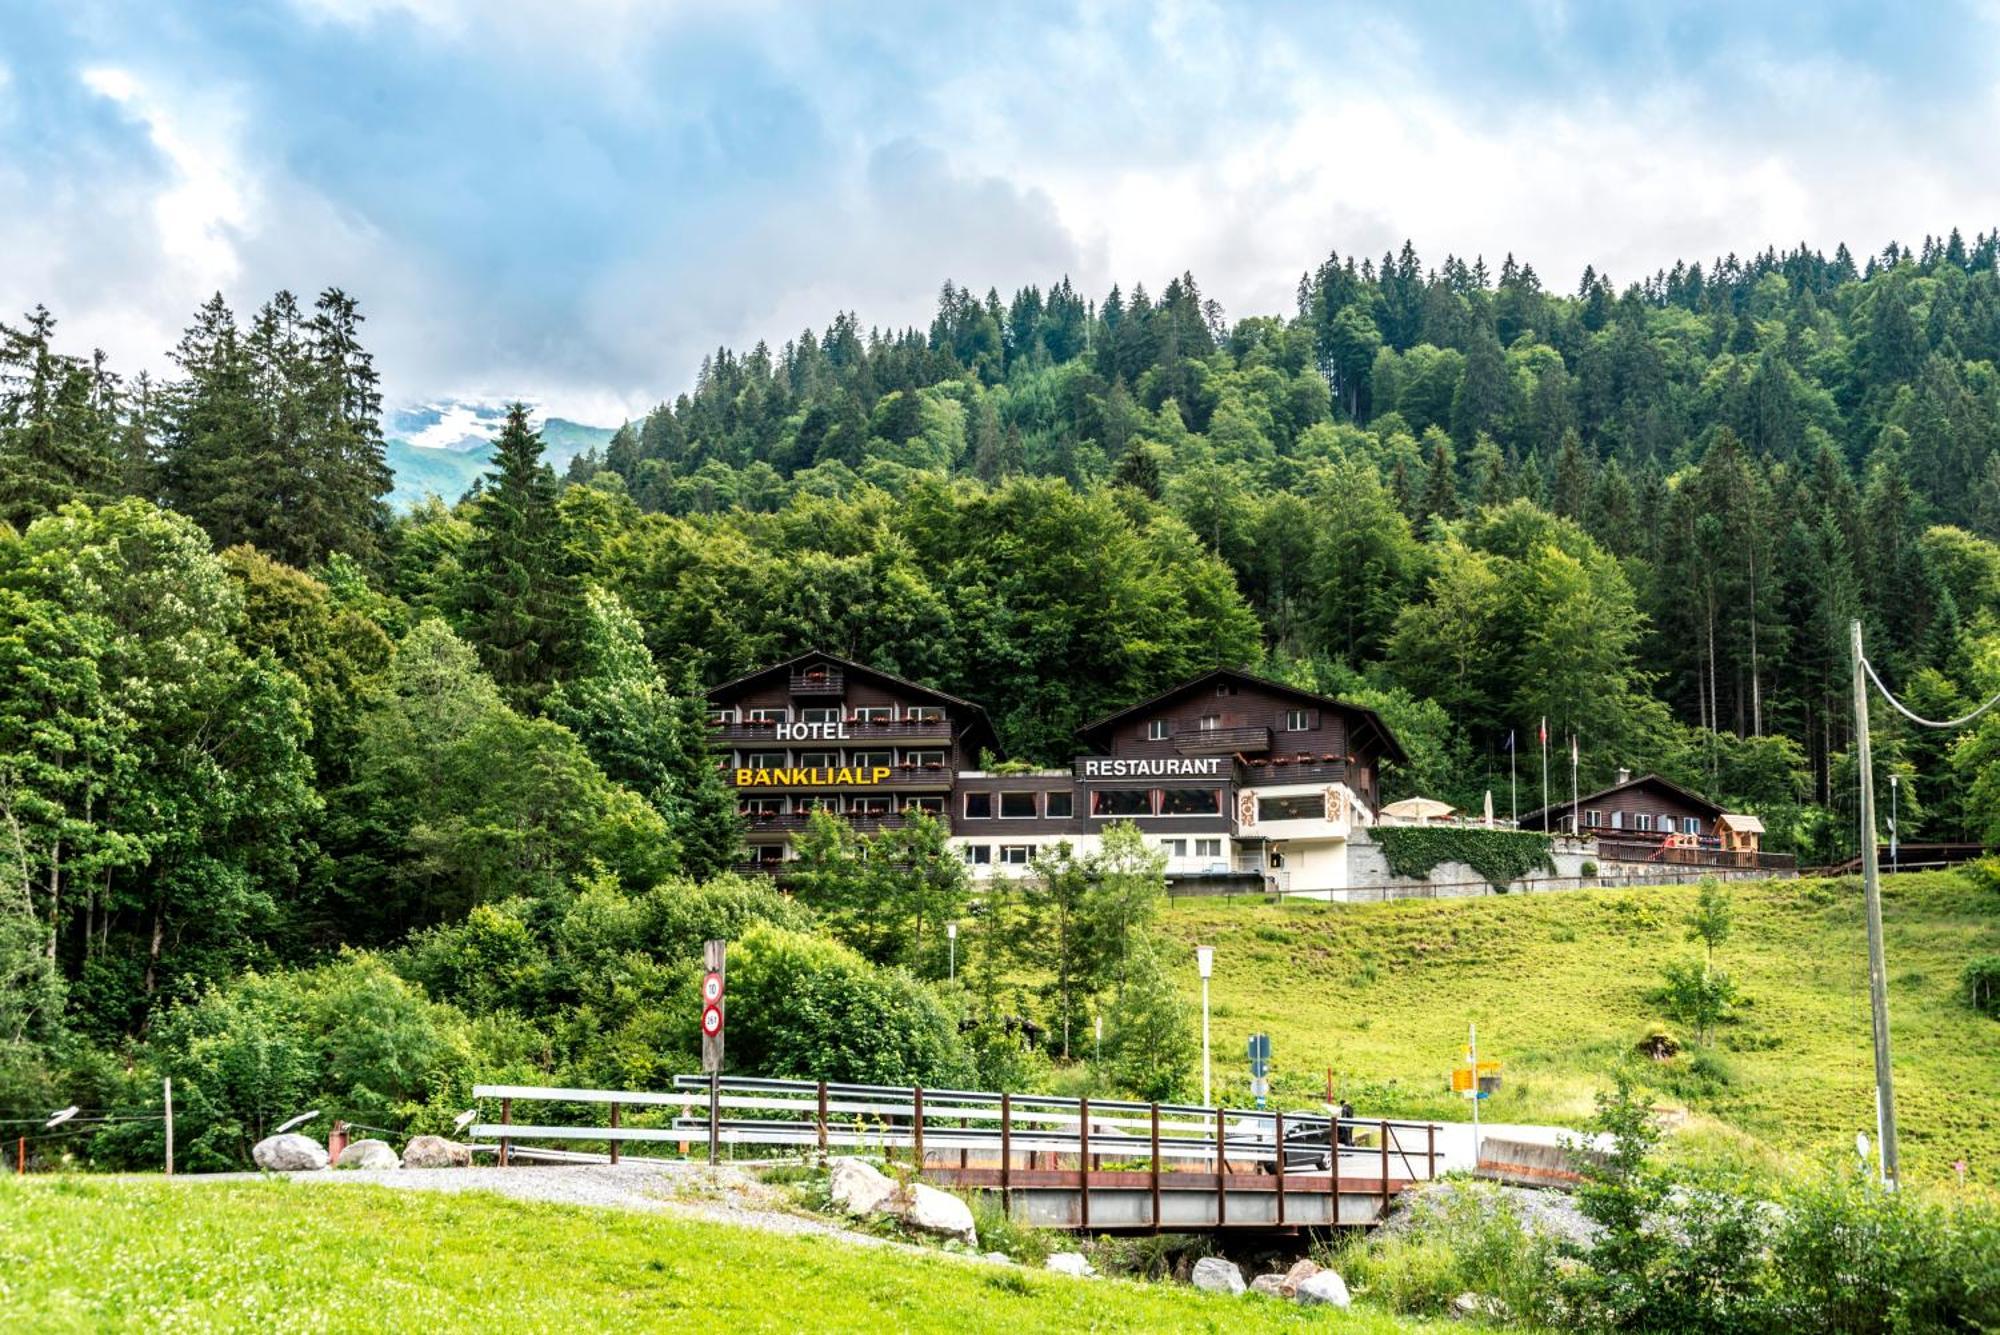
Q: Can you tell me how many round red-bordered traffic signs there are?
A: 2